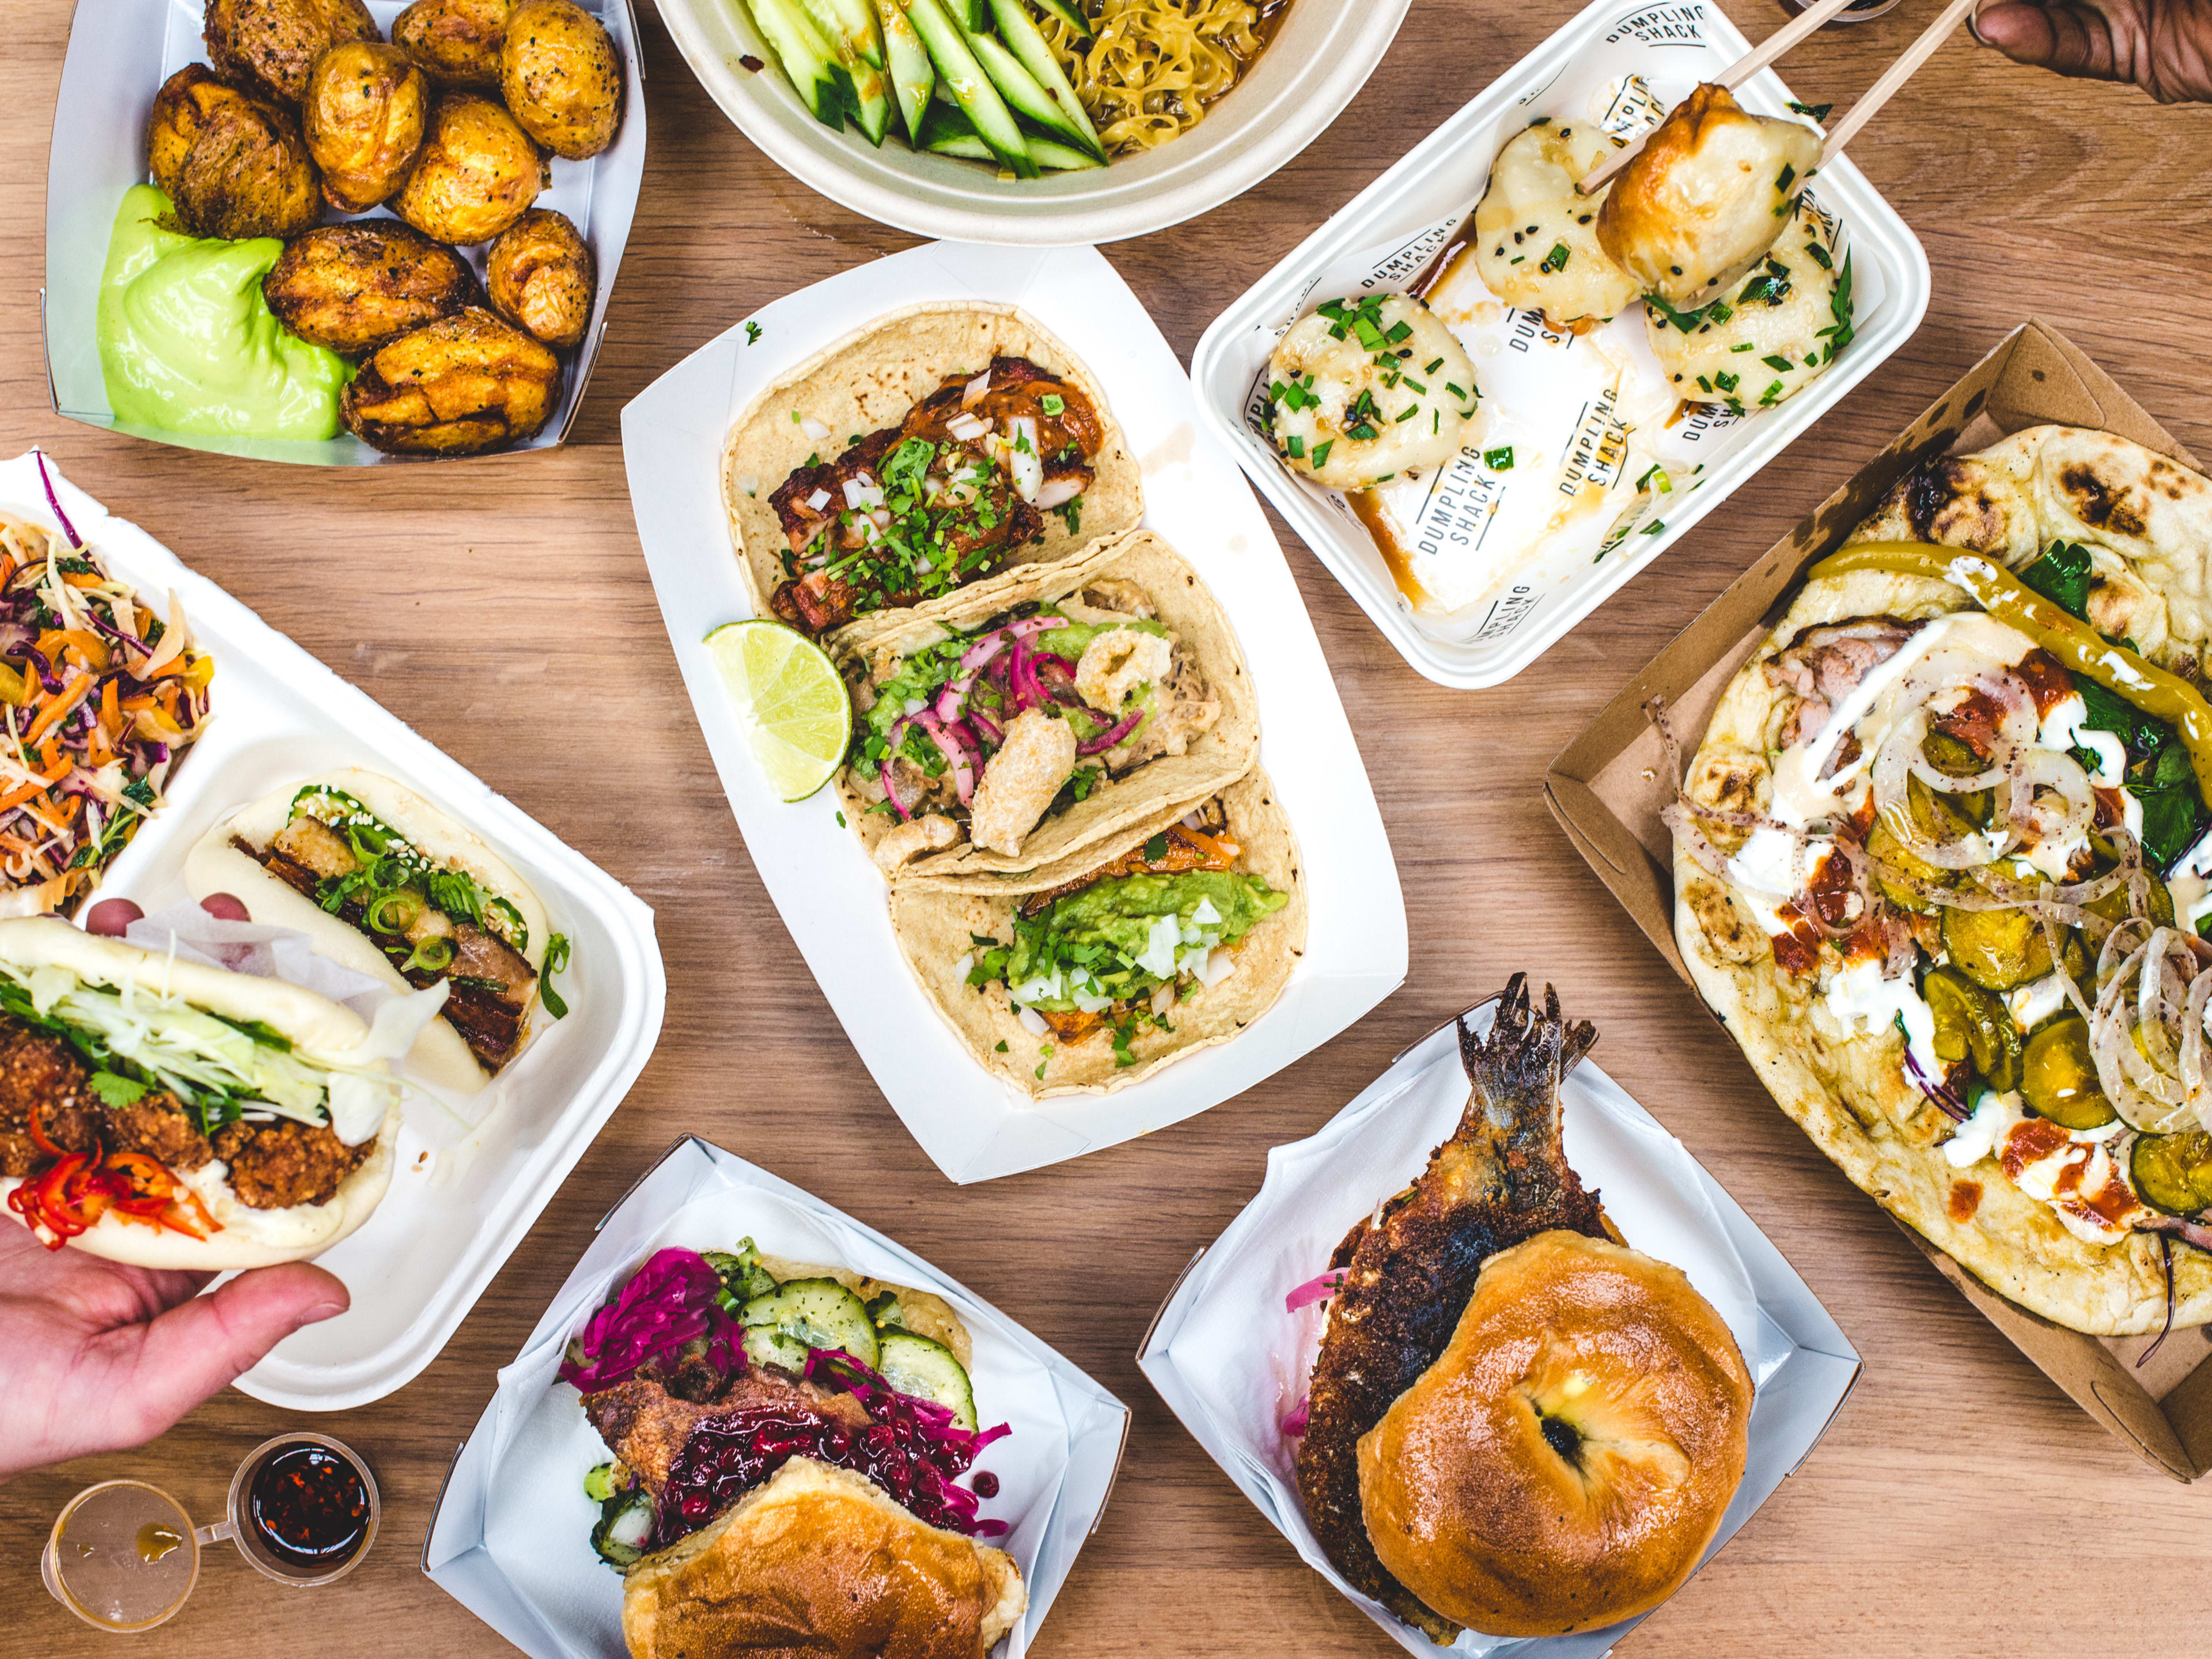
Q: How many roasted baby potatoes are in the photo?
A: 9